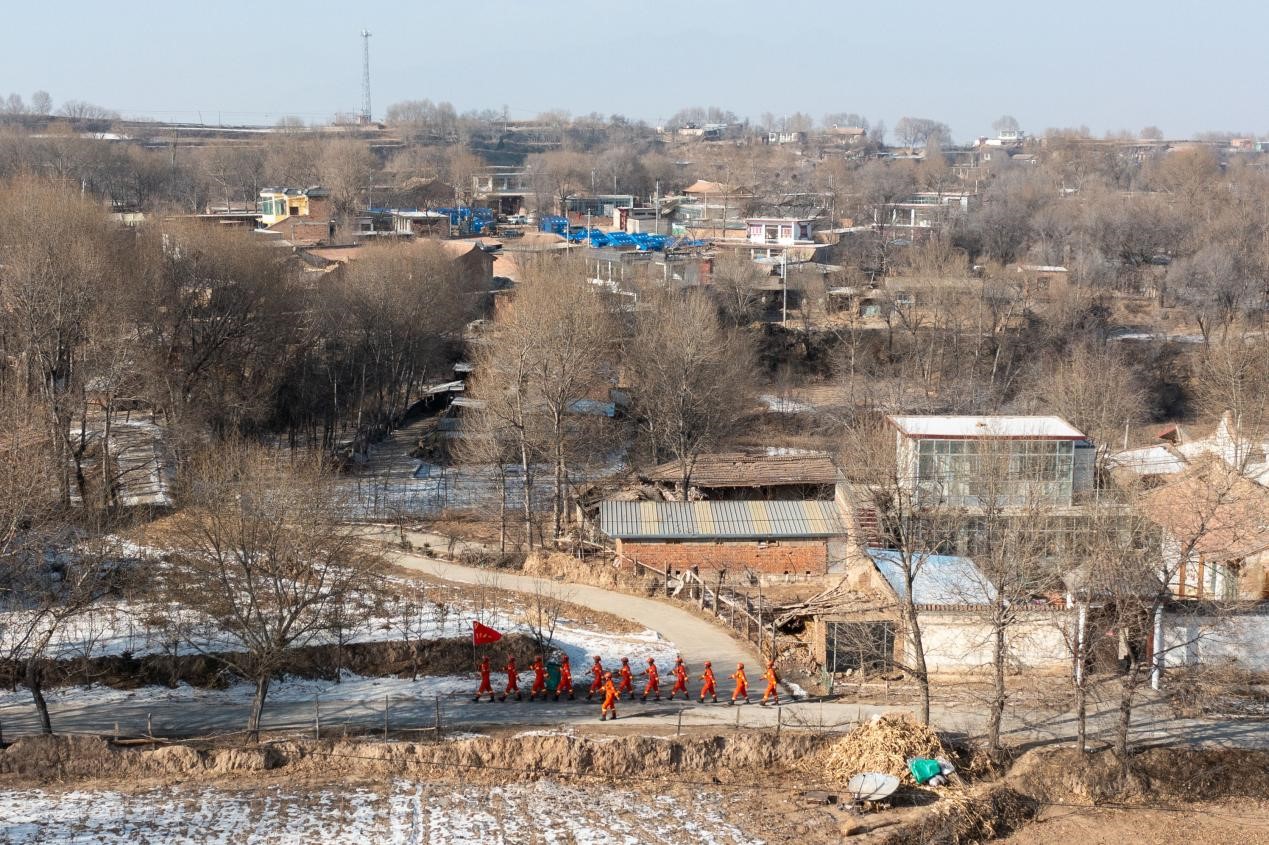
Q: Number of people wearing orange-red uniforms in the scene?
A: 12